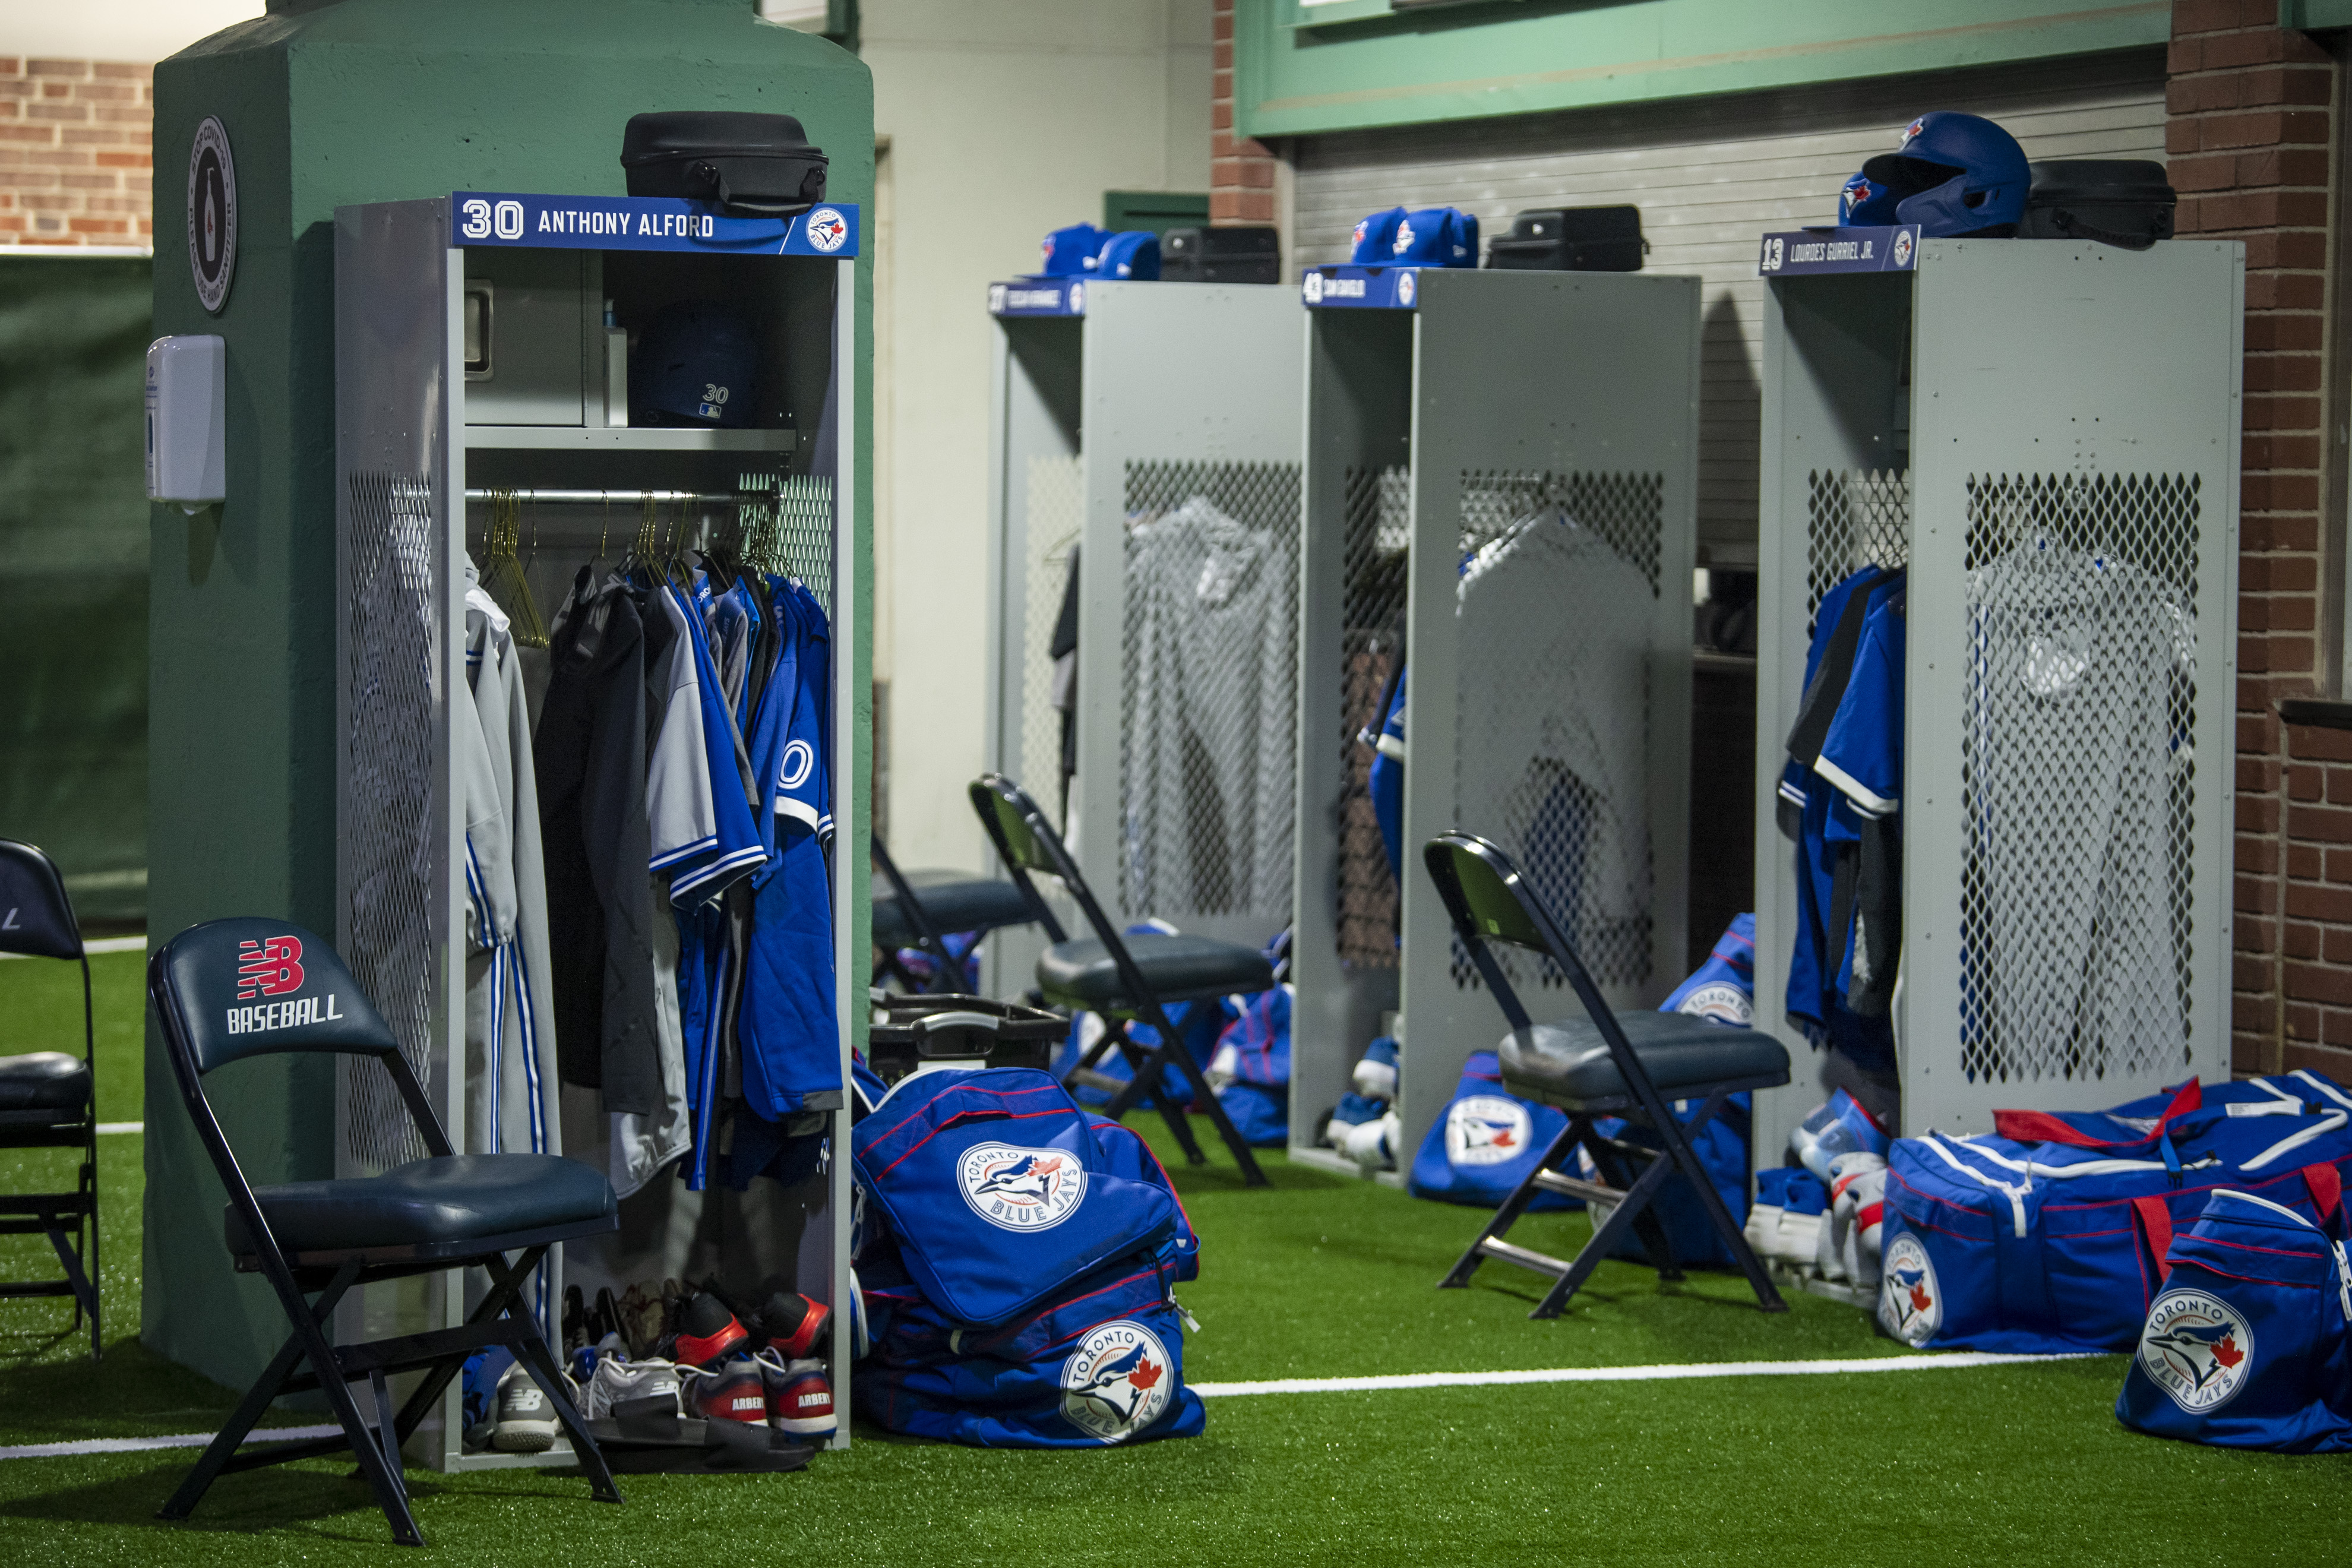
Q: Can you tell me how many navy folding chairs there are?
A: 5